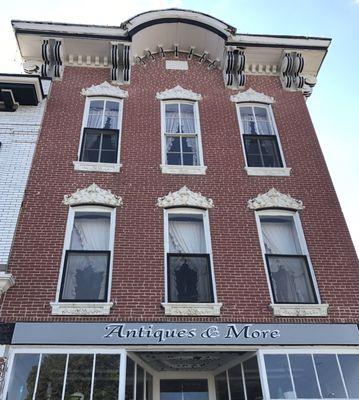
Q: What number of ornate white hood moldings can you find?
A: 6